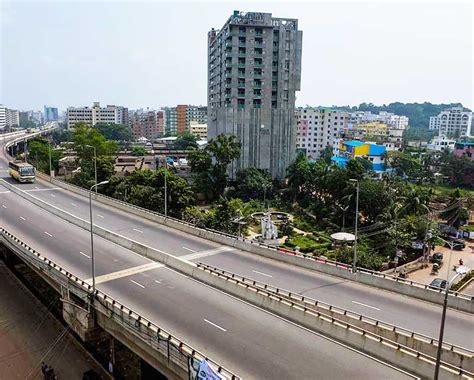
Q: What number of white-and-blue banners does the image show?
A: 1